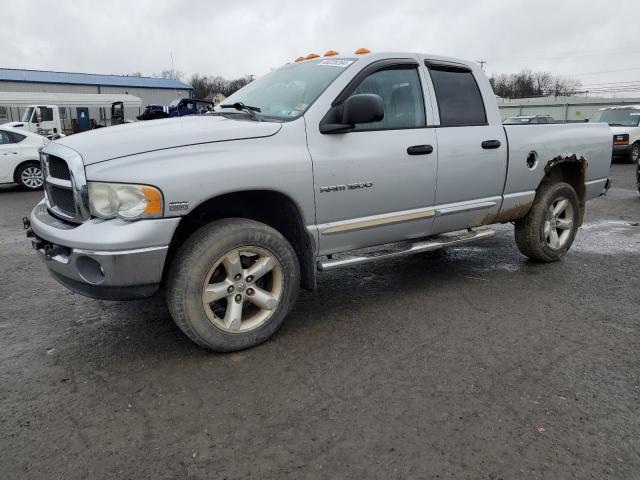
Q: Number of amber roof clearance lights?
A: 4